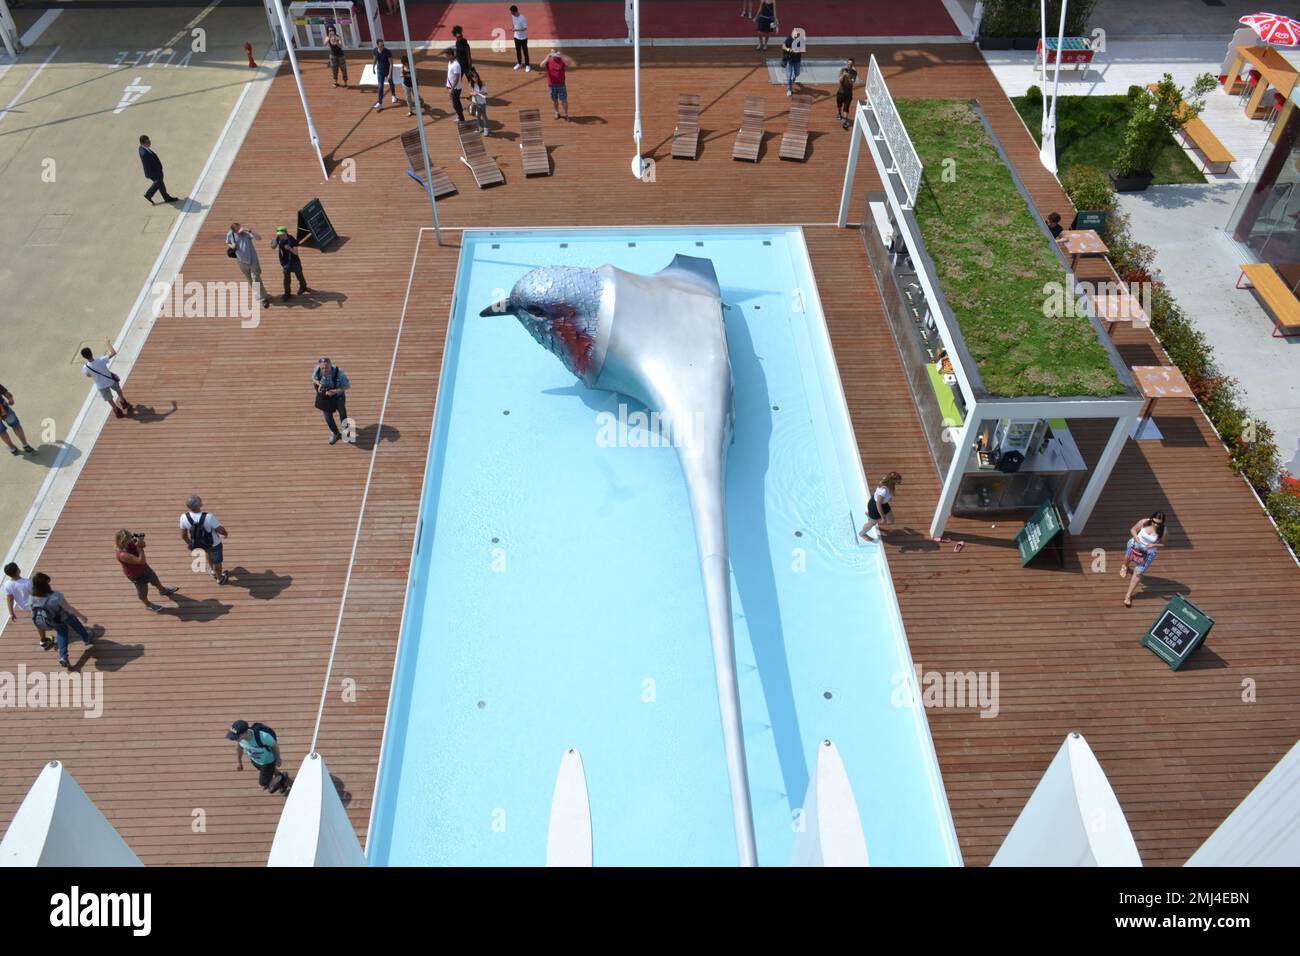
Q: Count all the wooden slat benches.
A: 6